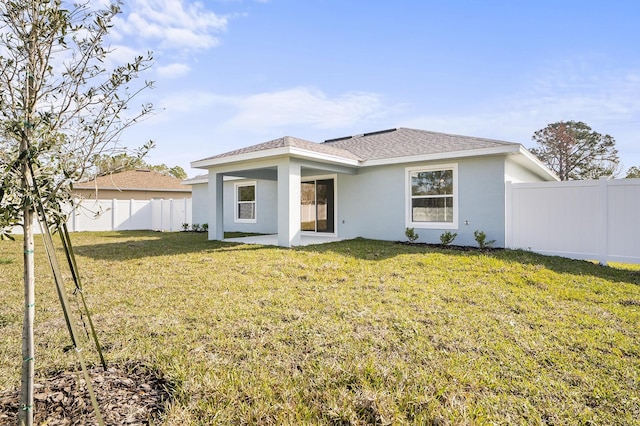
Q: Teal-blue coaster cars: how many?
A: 0